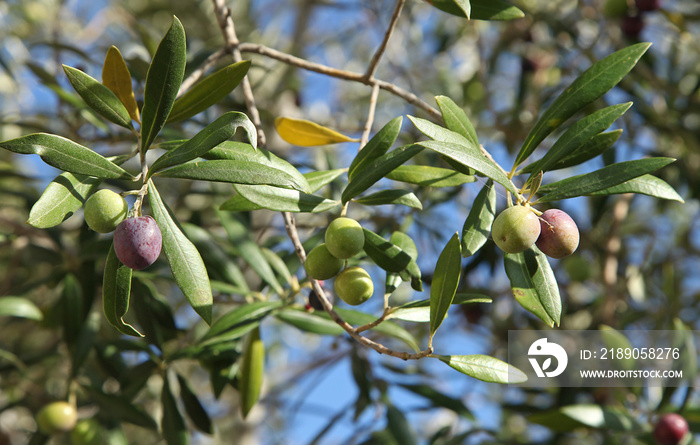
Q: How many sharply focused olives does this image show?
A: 7